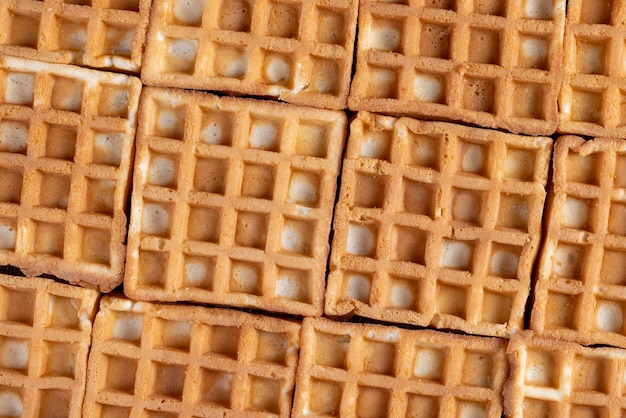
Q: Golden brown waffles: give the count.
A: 12